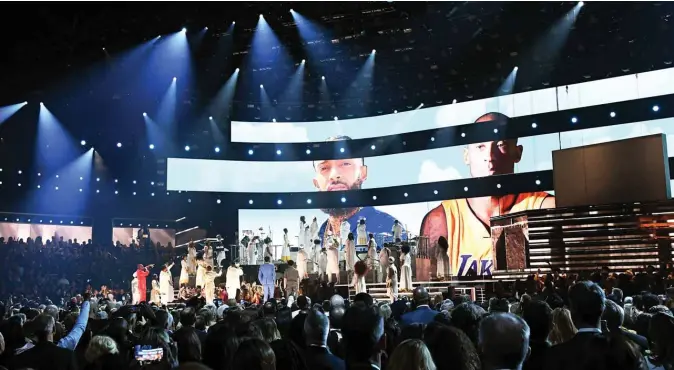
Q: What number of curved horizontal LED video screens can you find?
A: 3